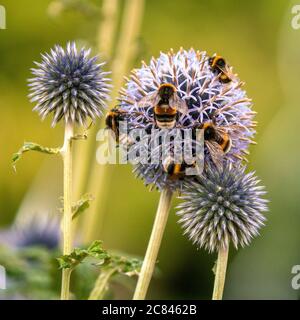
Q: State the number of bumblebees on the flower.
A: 5